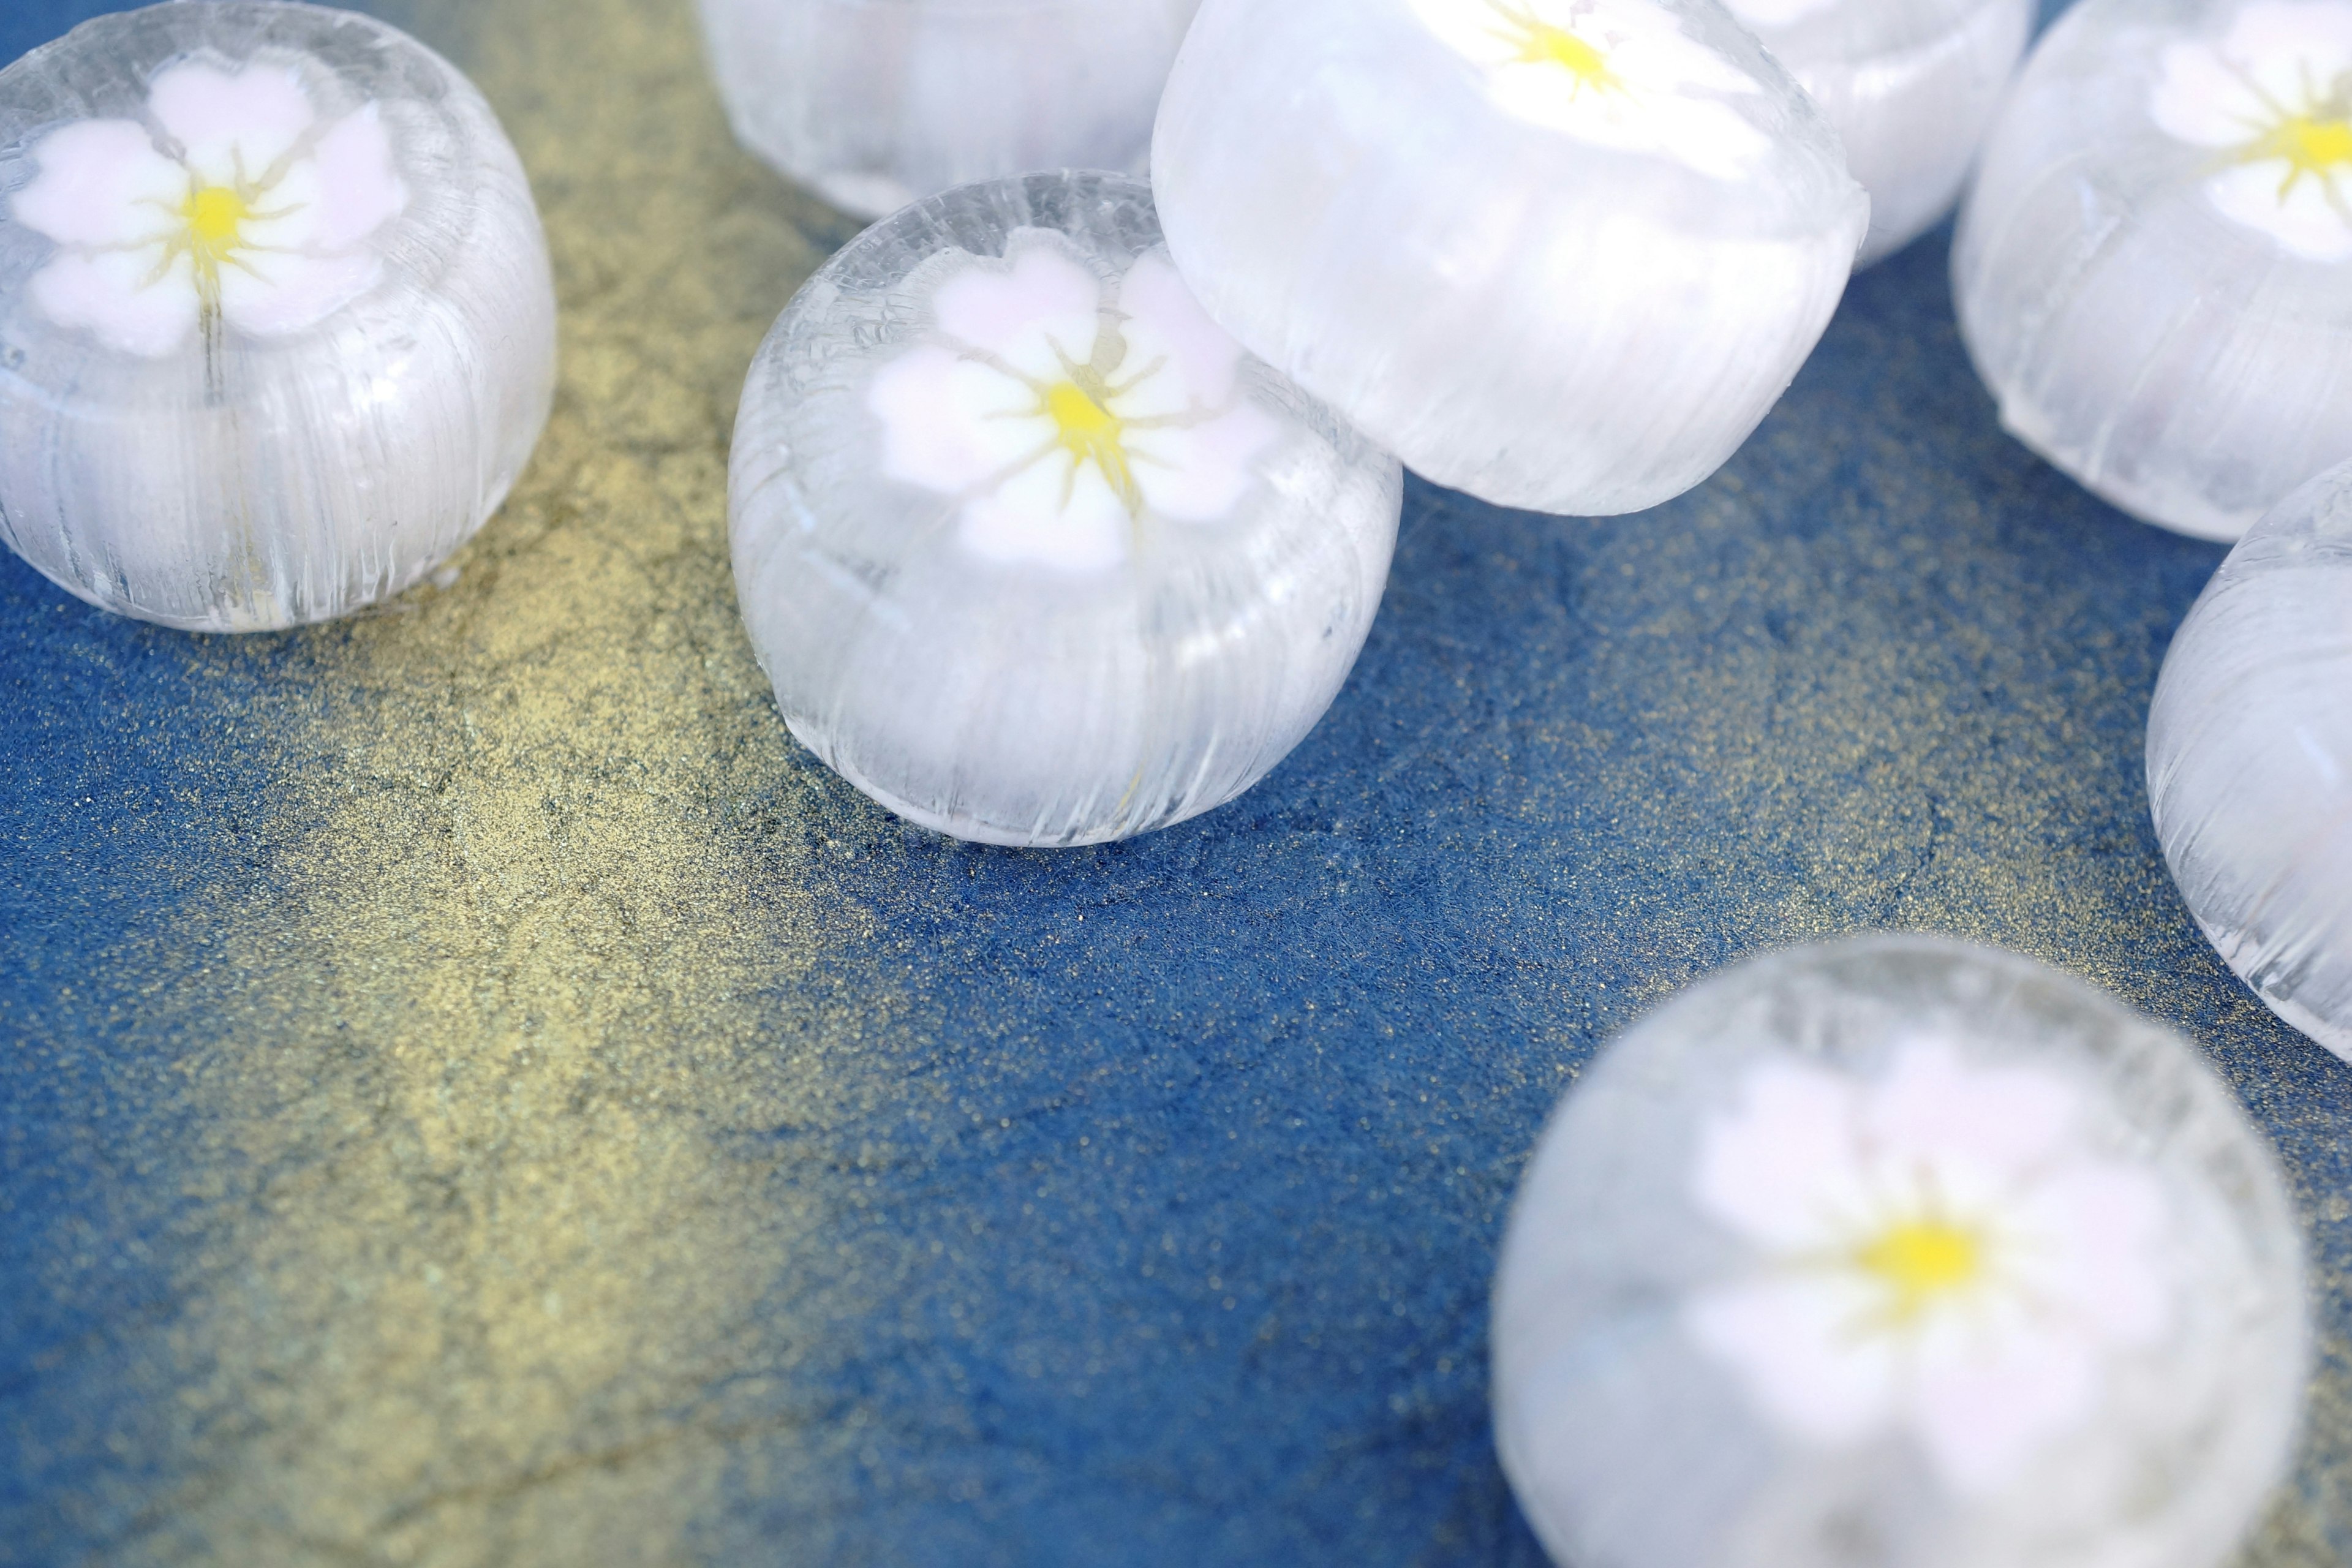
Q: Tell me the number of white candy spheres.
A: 8